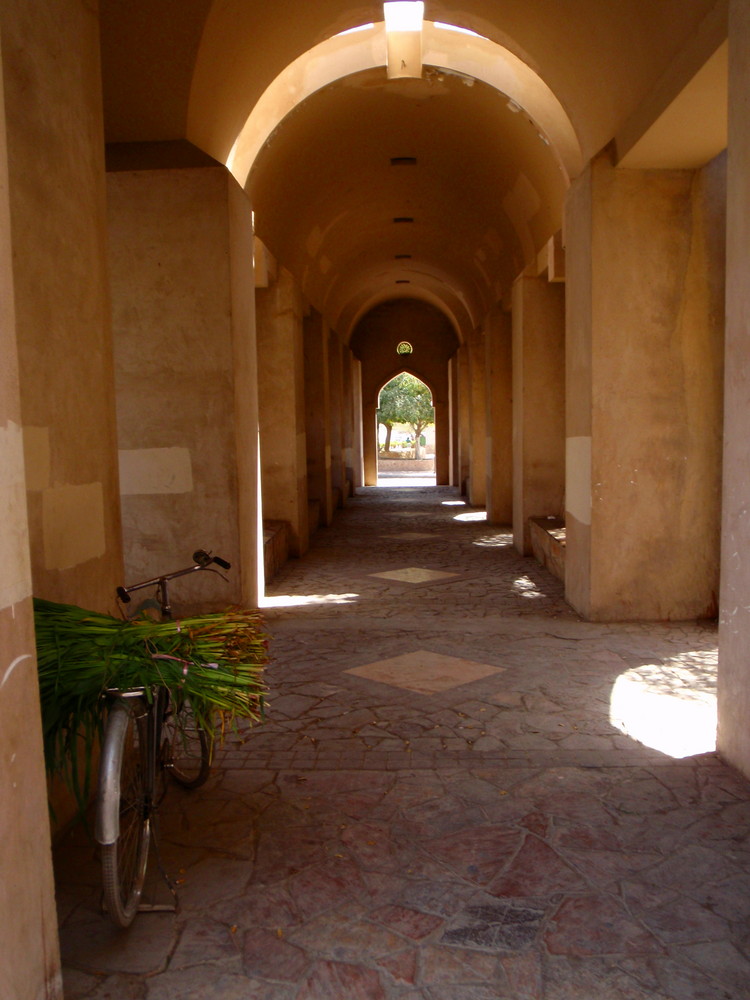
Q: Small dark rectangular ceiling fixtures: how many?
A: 4